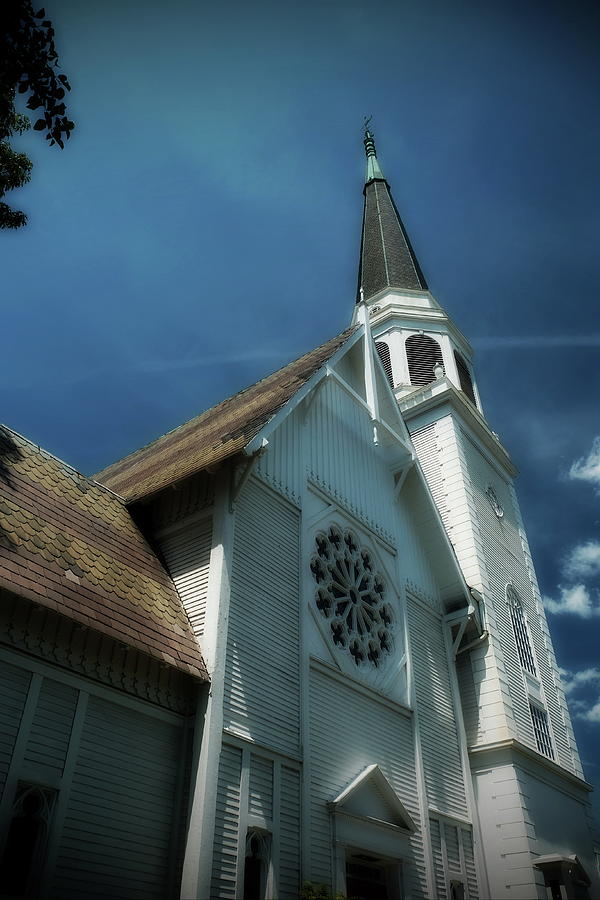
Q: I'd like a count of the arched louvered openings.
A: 3